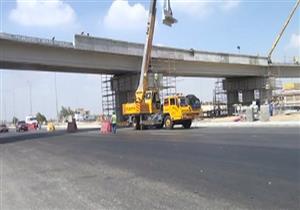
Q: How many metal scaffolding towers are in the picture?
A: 4